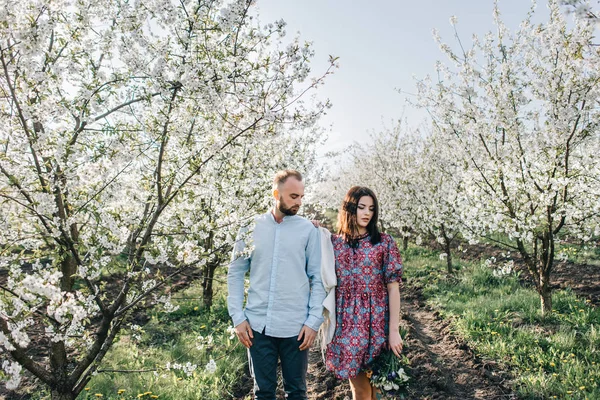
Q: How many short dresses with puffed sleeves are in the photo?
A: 1